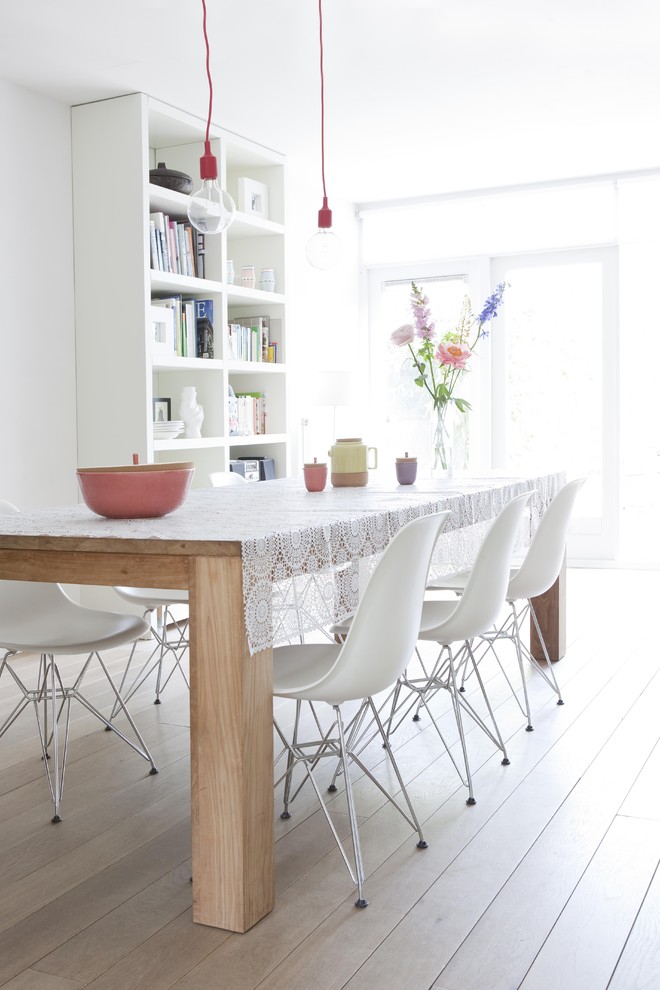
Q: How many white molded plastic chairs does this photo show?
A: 6